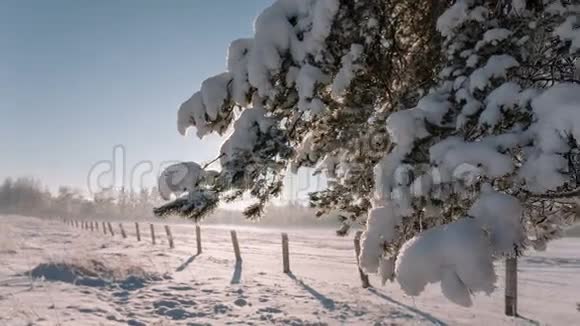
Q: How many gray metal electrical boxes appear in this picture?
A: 0